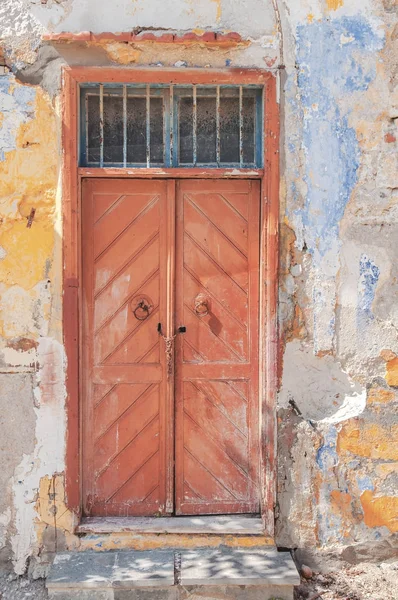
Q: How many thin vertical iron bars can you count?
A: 7